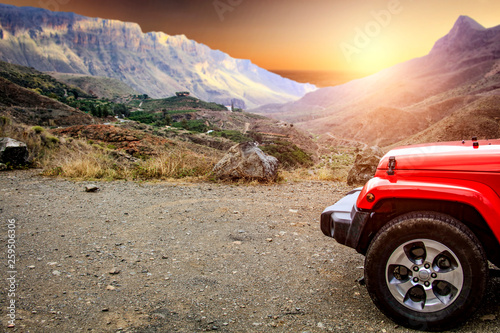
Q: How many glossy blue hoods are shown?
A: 0